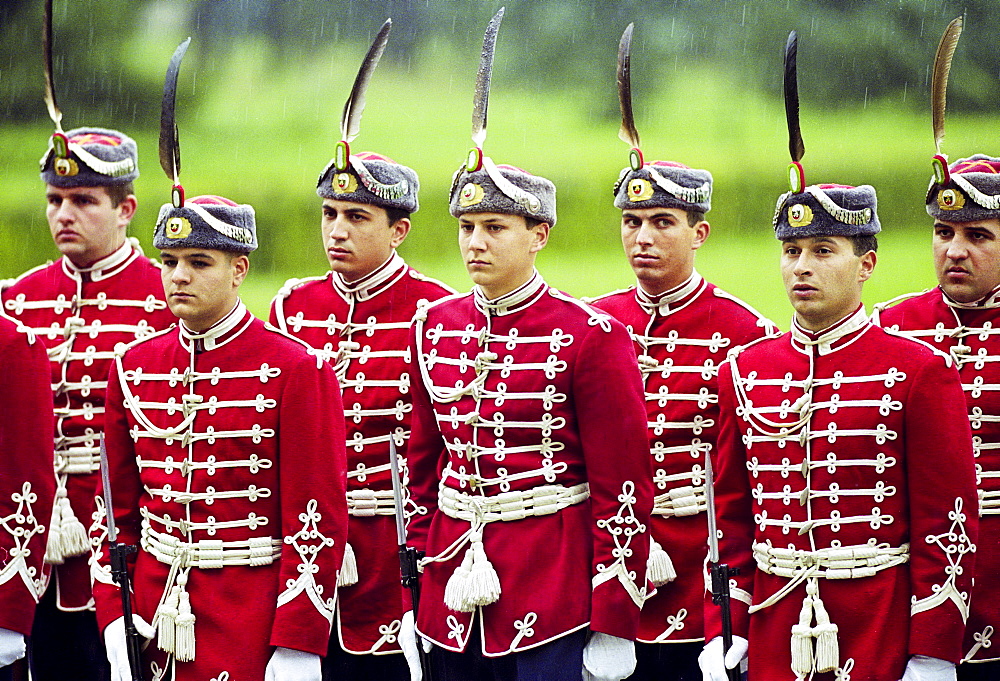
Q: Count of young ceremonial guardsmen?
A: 7